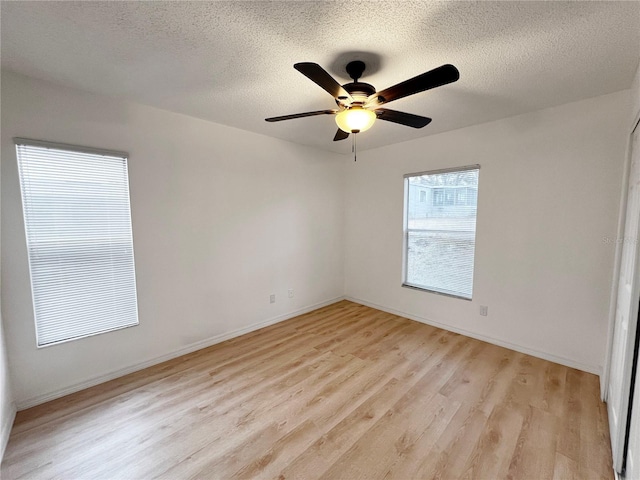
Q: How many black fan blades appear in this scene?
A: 5